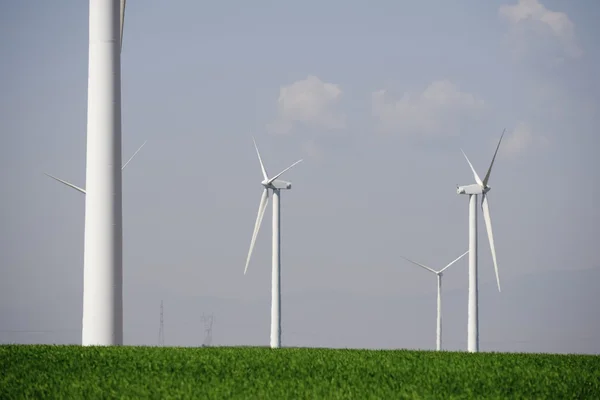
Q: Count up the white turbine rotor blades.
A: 11